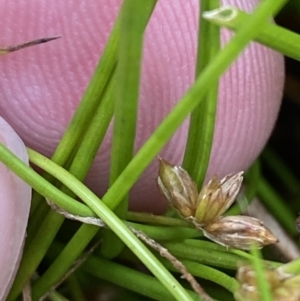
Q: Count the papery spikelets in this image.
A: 3